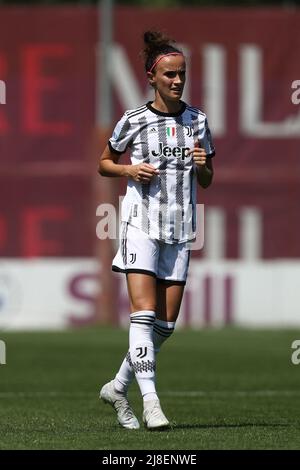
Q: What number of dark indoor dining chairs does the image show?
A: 0